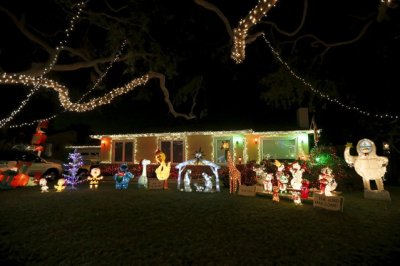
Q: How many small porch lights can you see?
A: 4